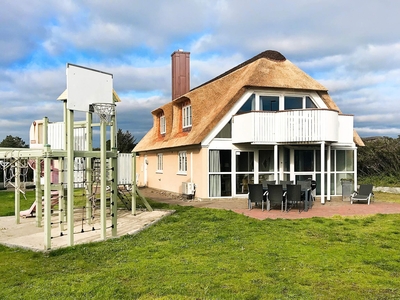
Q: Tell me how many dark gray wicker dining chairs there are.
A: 6